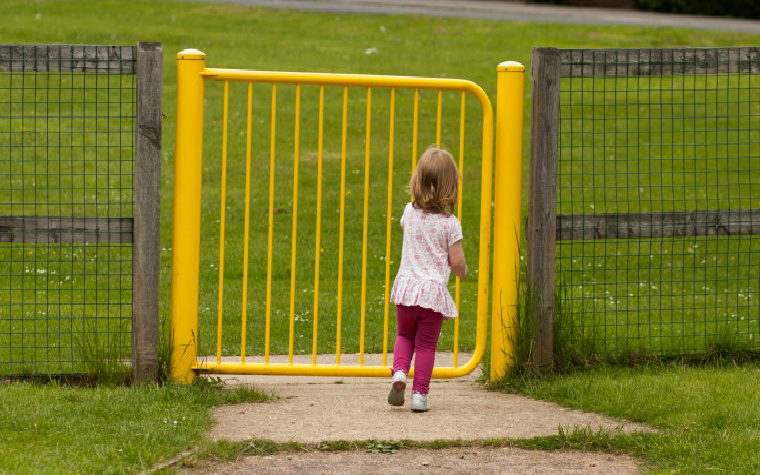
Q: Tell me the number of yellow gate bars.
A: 11